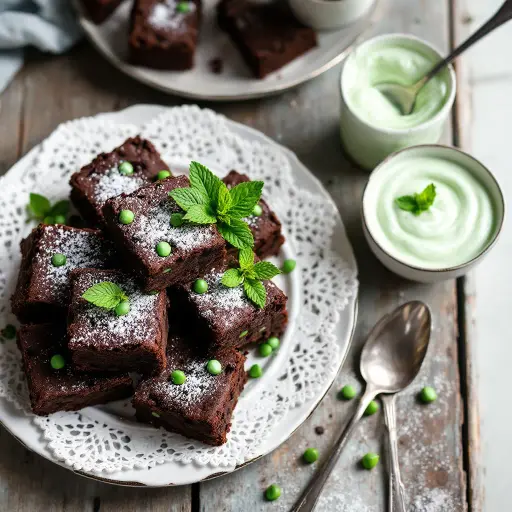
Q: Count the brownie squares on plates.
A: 11